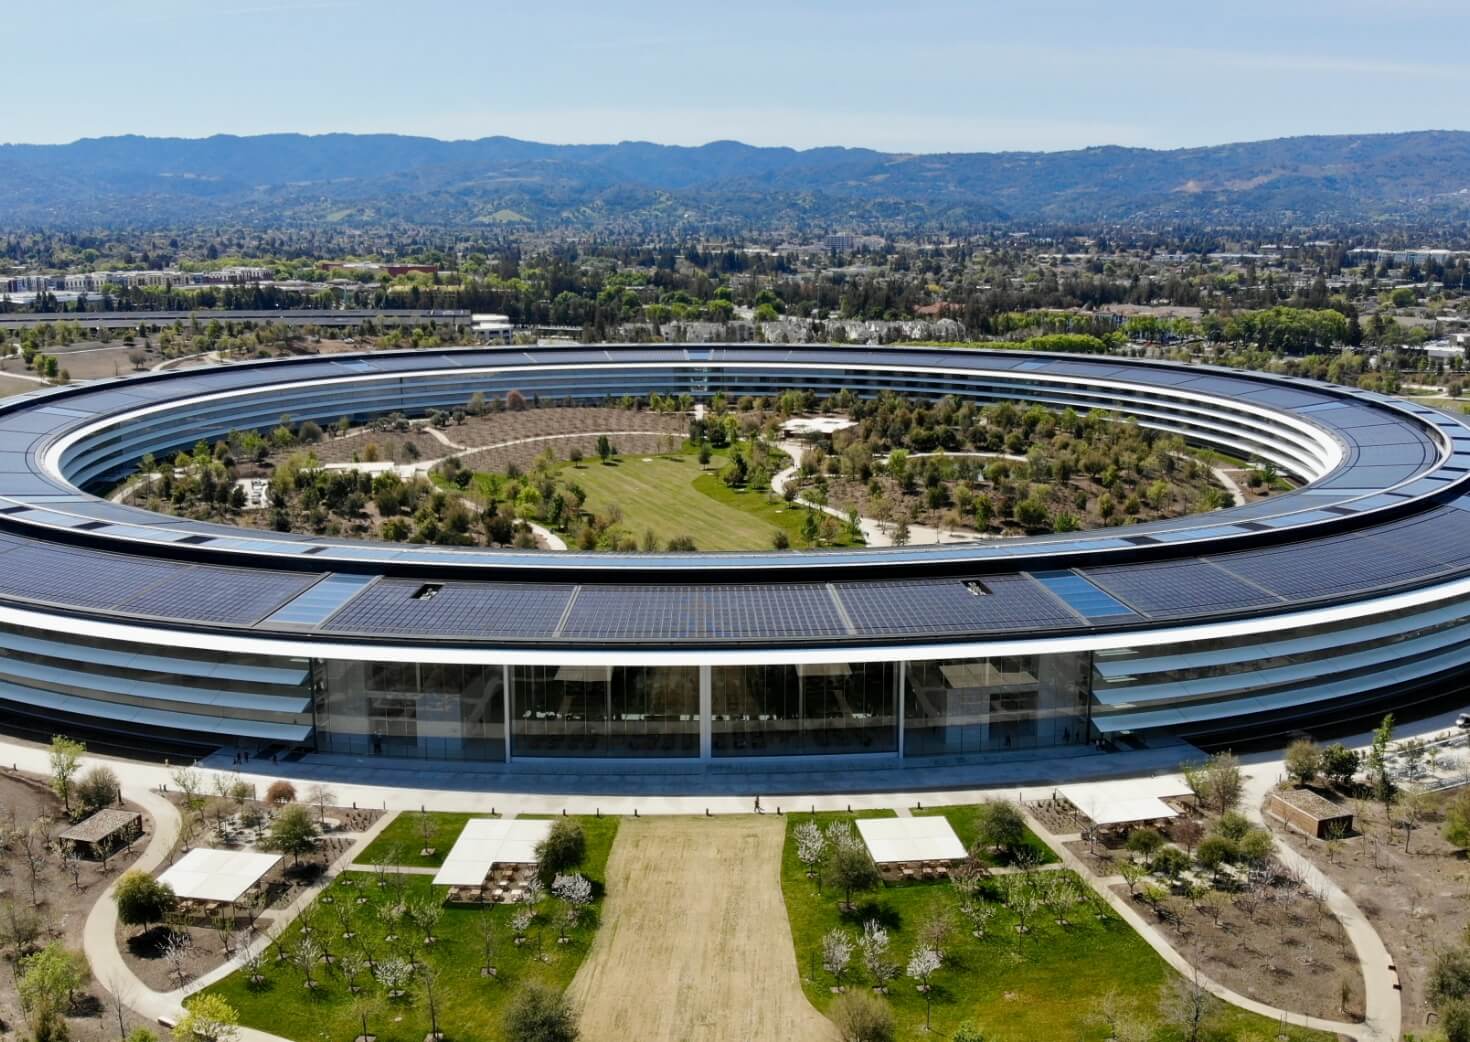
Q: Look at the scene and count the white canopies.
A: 4